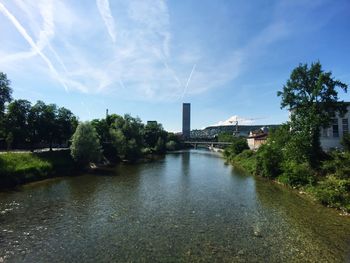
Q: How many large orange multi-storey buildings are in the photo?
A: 0